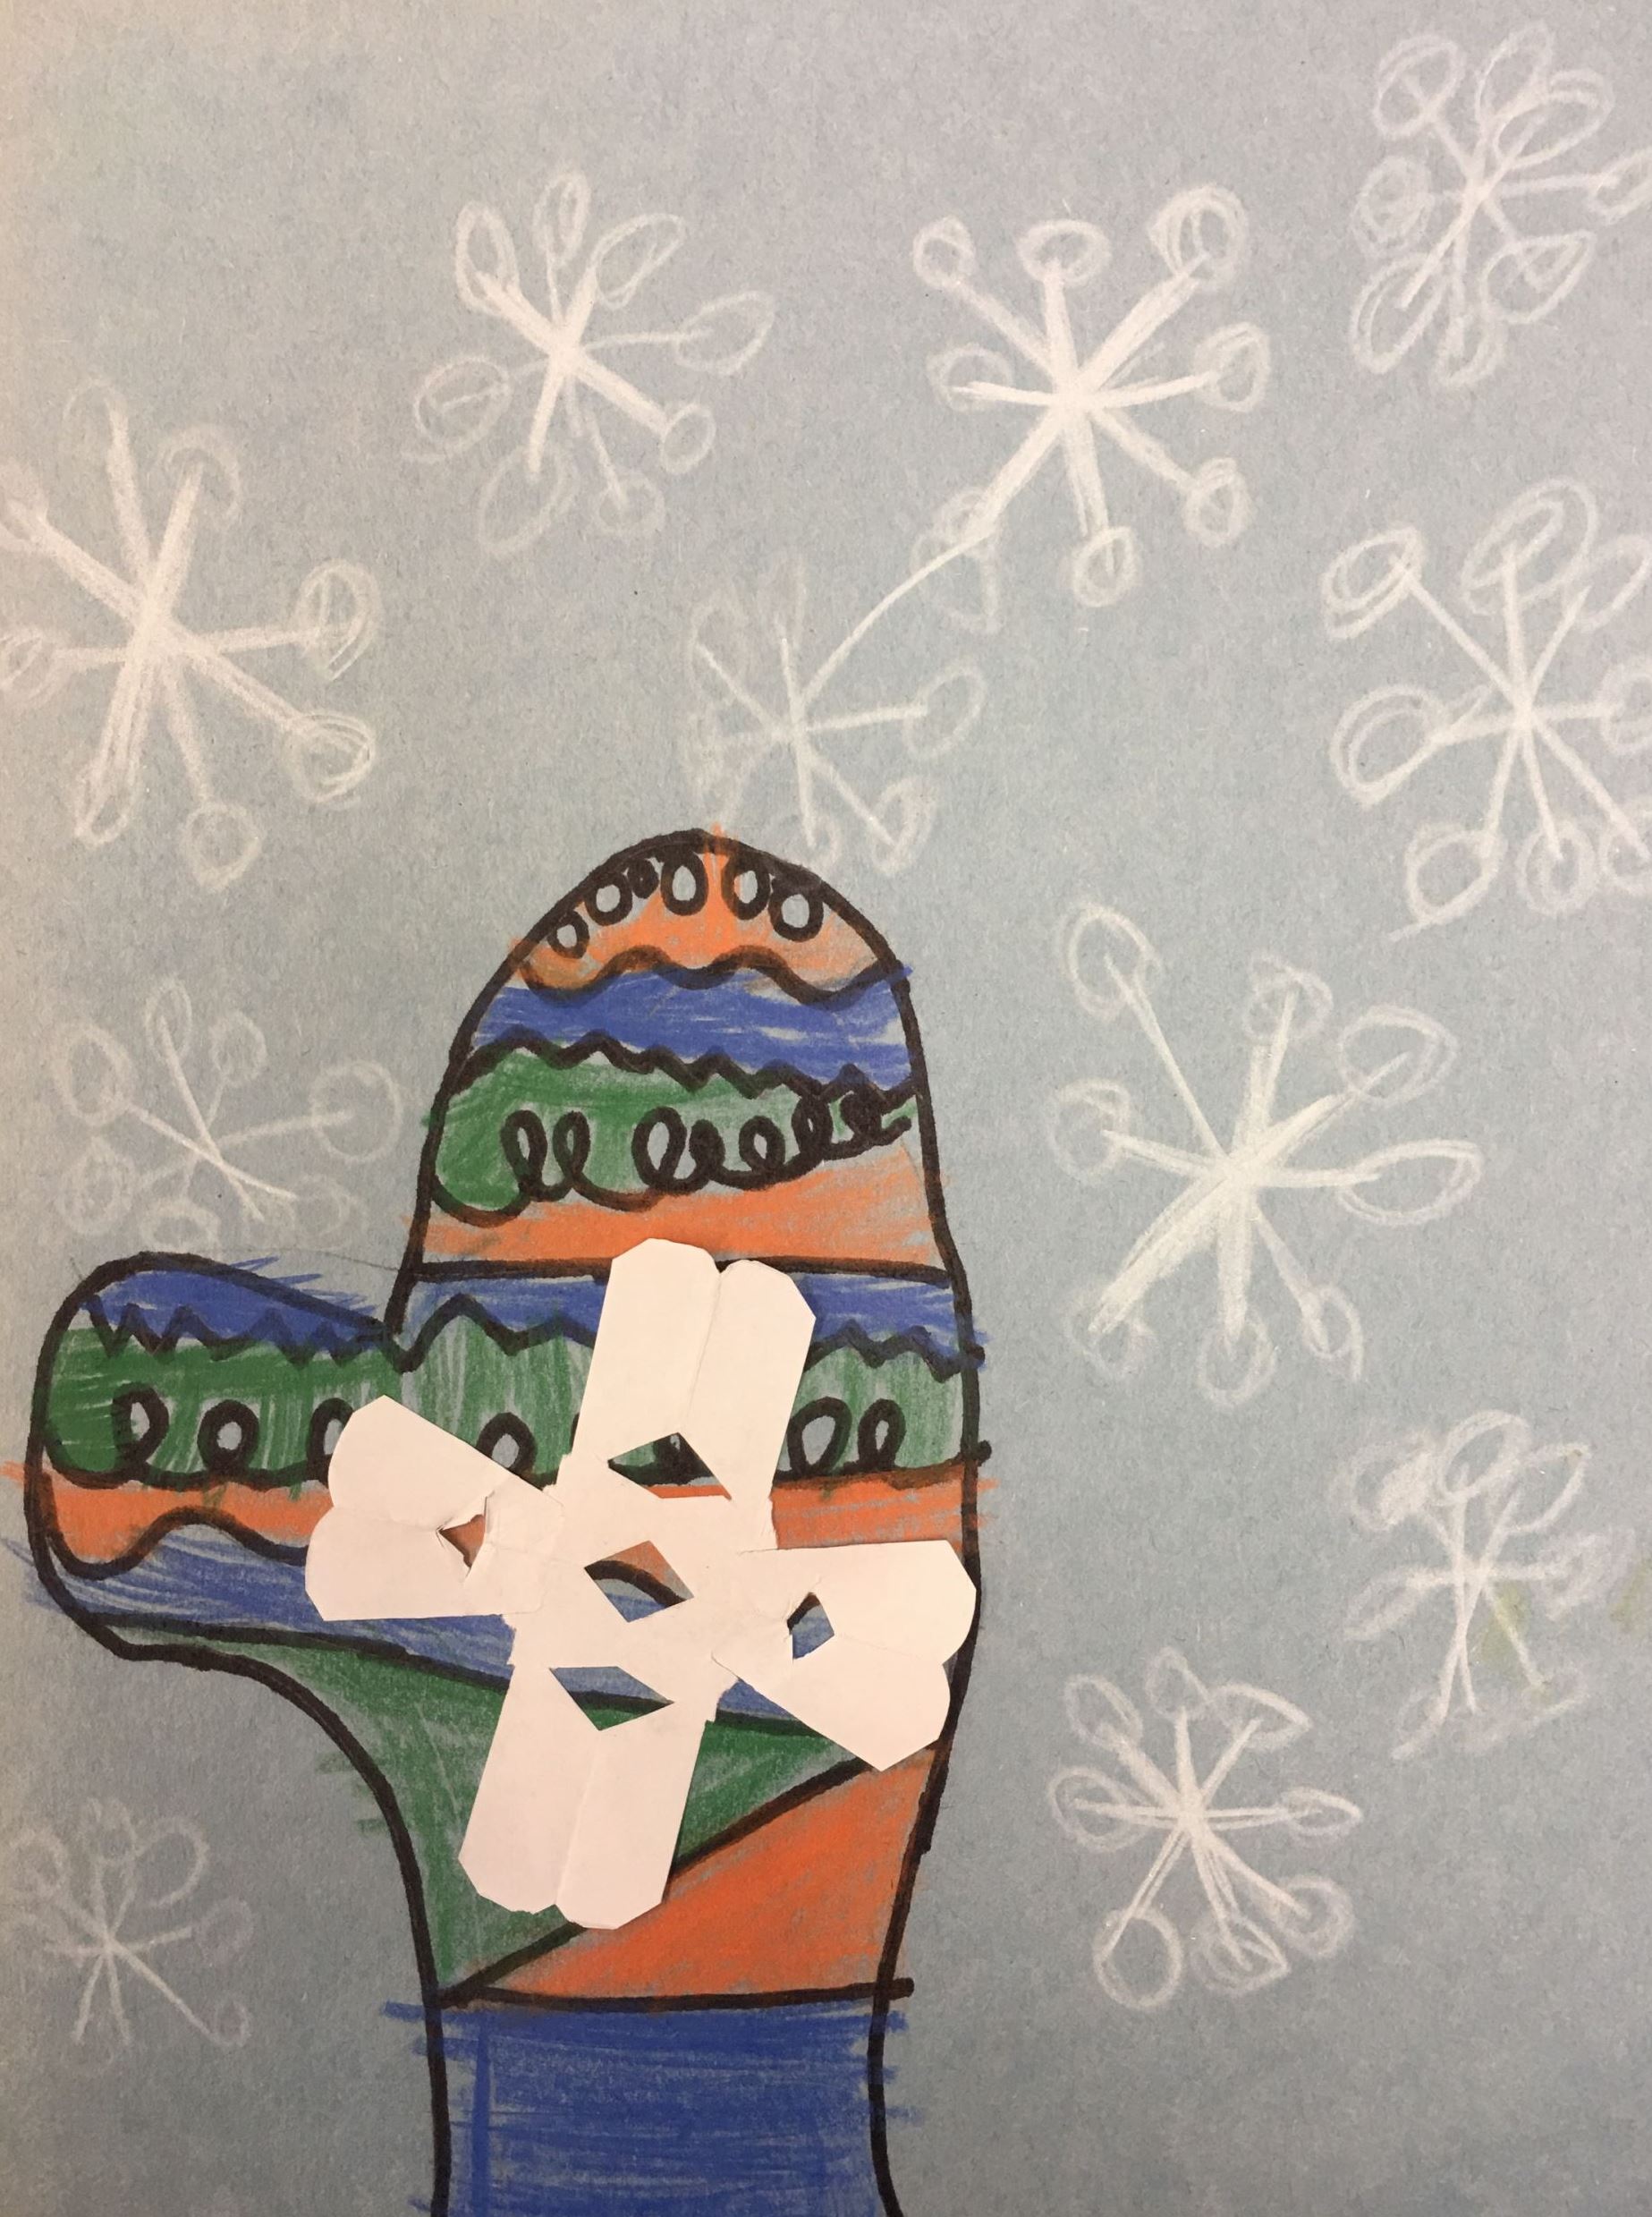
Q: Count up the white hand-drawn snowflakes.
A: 11